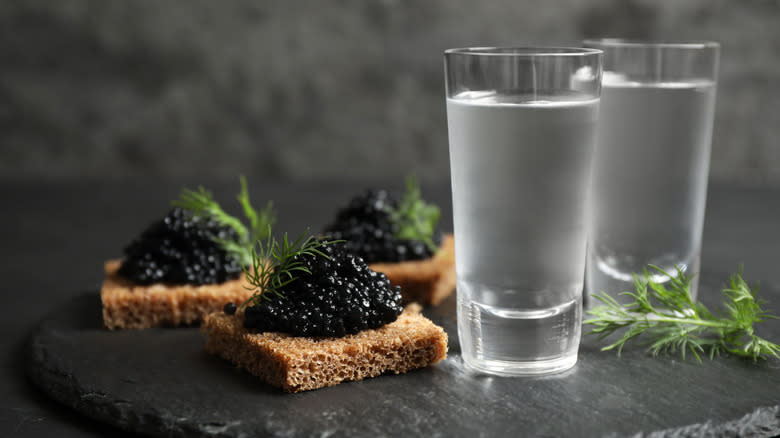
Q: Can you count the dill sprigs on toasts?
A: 3